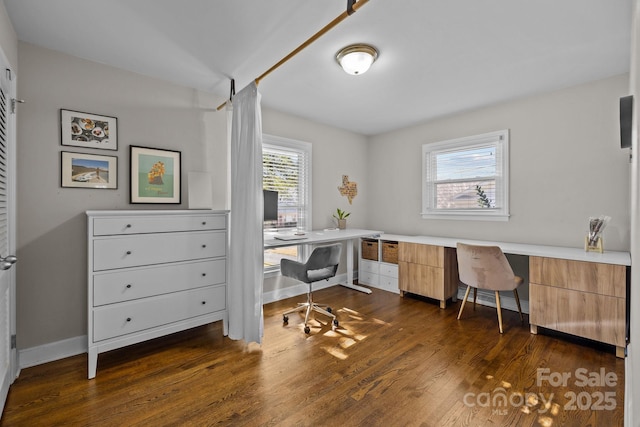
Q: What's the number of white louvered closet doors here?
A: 1